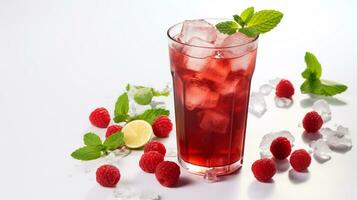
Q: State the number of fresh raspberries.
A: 12